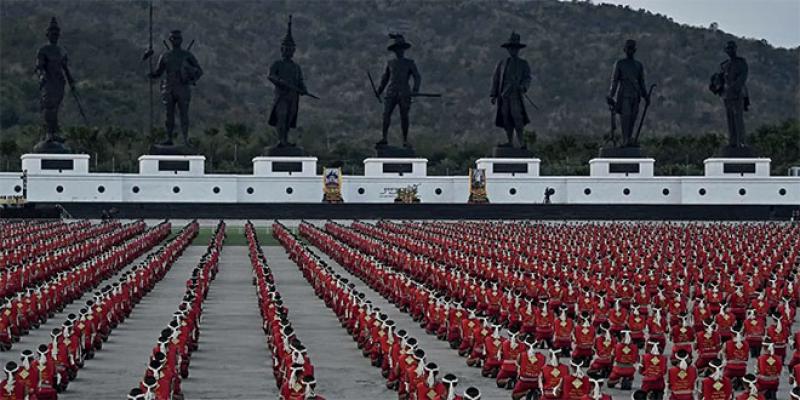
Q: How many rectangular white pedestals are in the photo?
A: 7